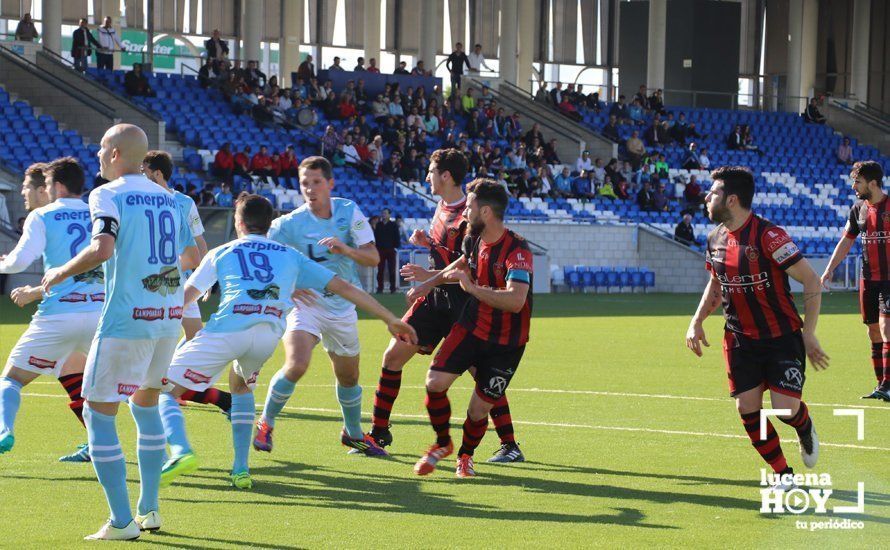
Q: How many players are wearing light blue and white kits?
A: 5